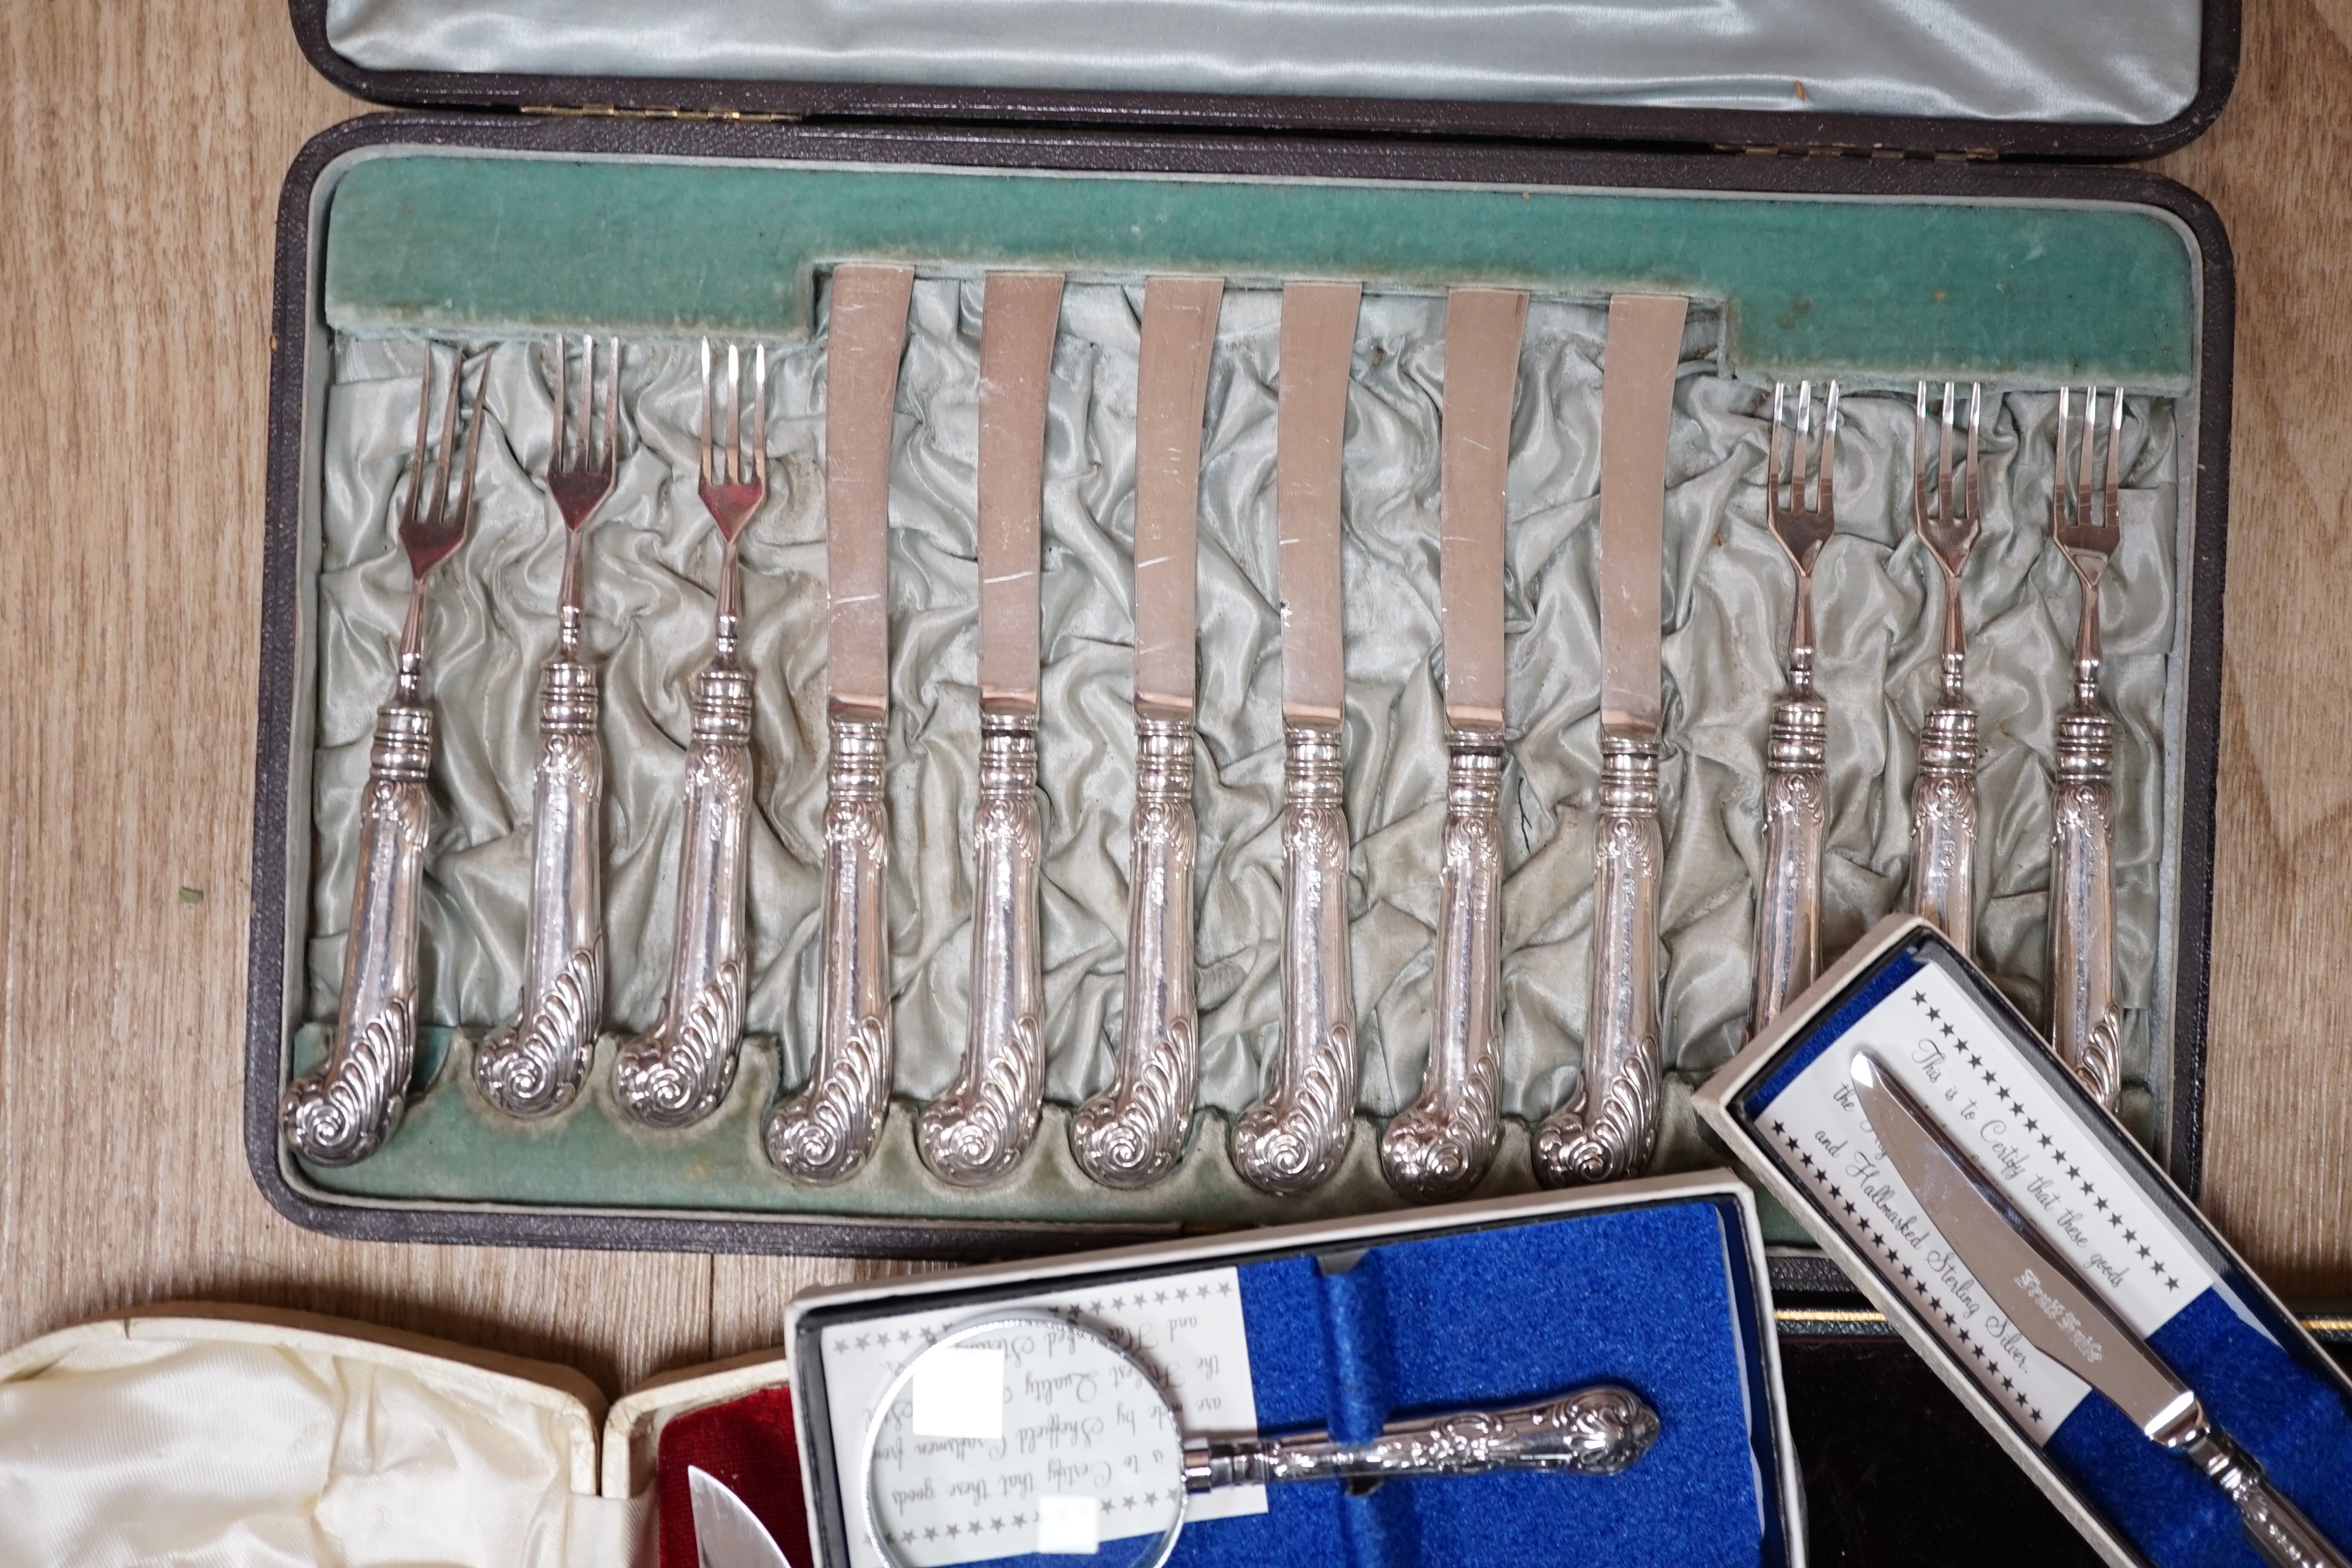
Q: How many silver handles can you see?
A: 14